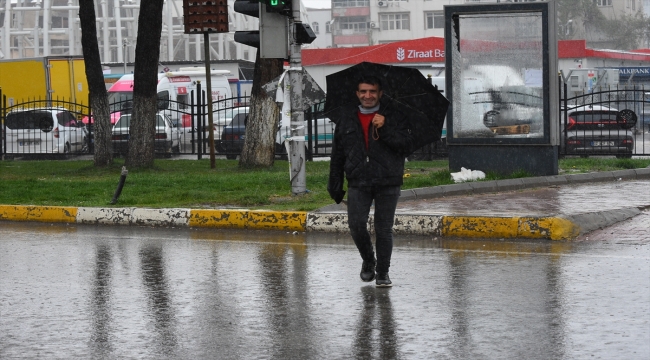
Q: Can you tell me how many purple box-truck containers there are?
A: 0